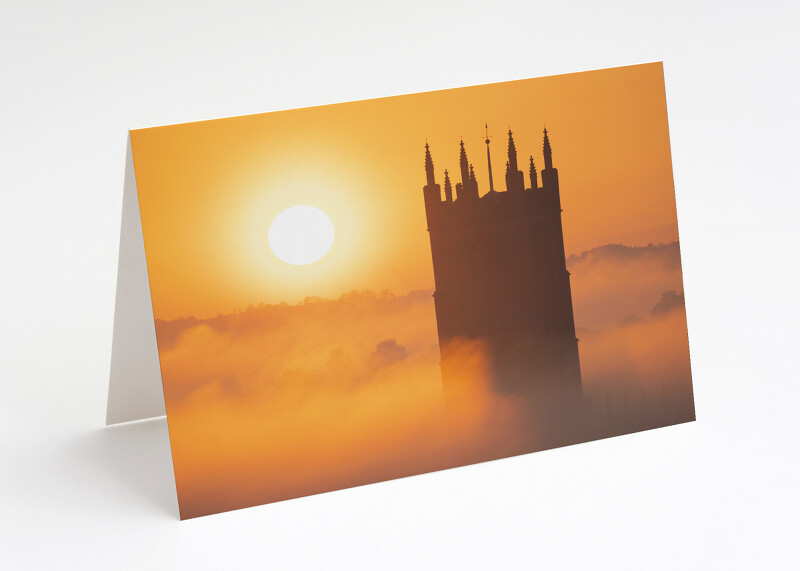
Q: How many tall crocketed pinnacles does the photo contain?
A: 4